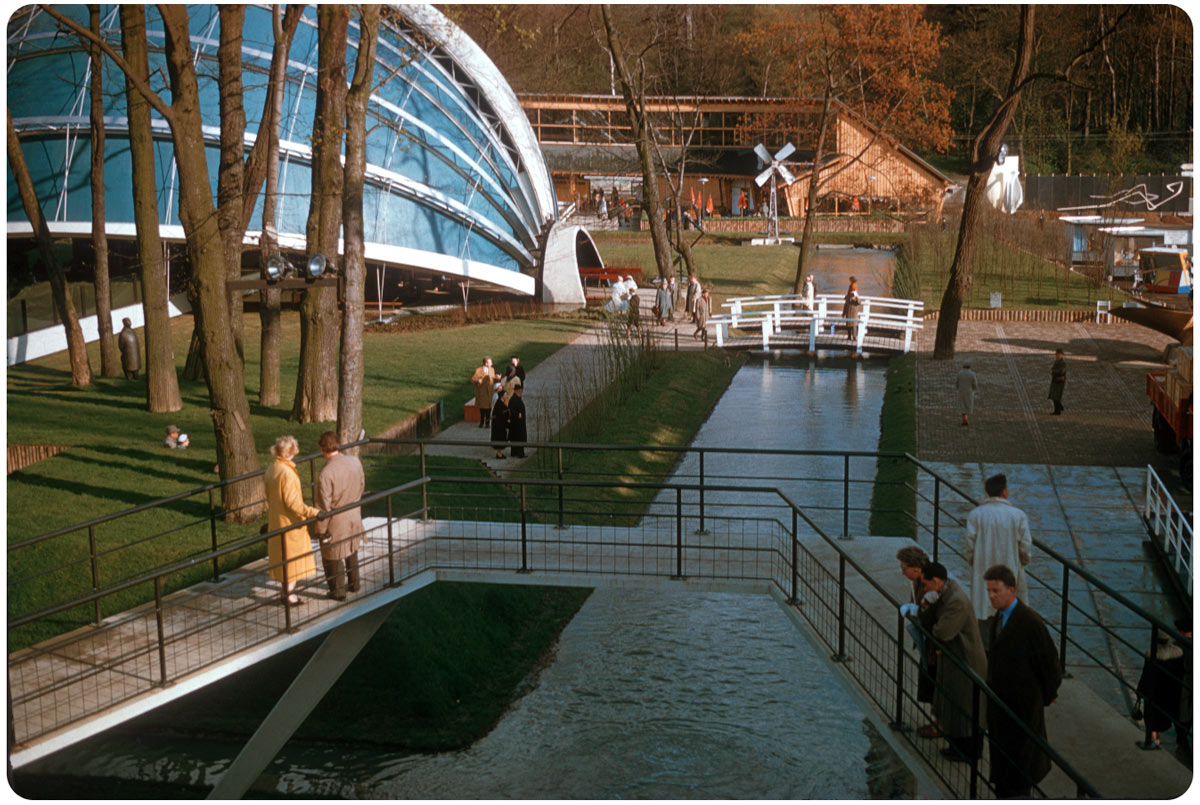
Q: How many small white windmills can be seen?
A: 1